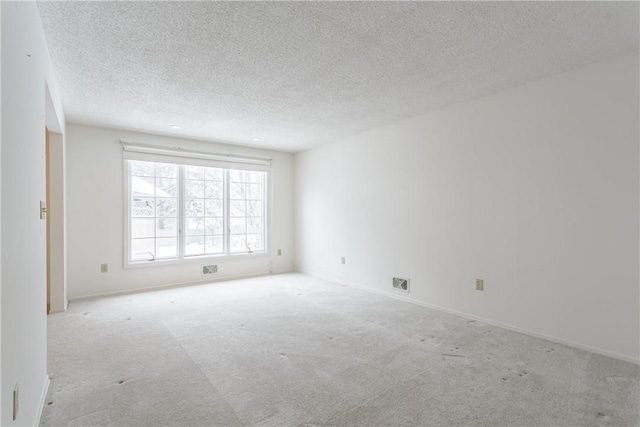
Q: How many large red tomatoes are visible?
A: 0